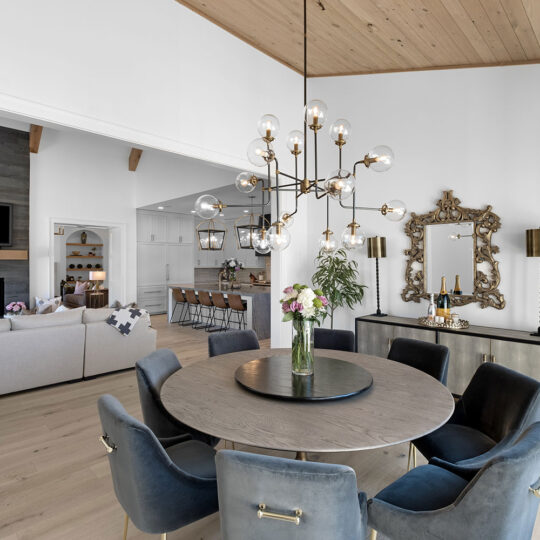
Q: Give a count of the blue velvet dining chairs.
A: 8